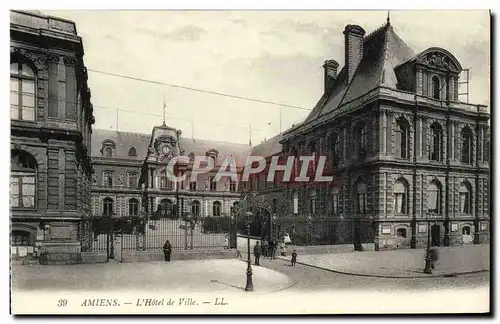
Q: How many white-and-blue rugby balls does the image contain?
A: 0